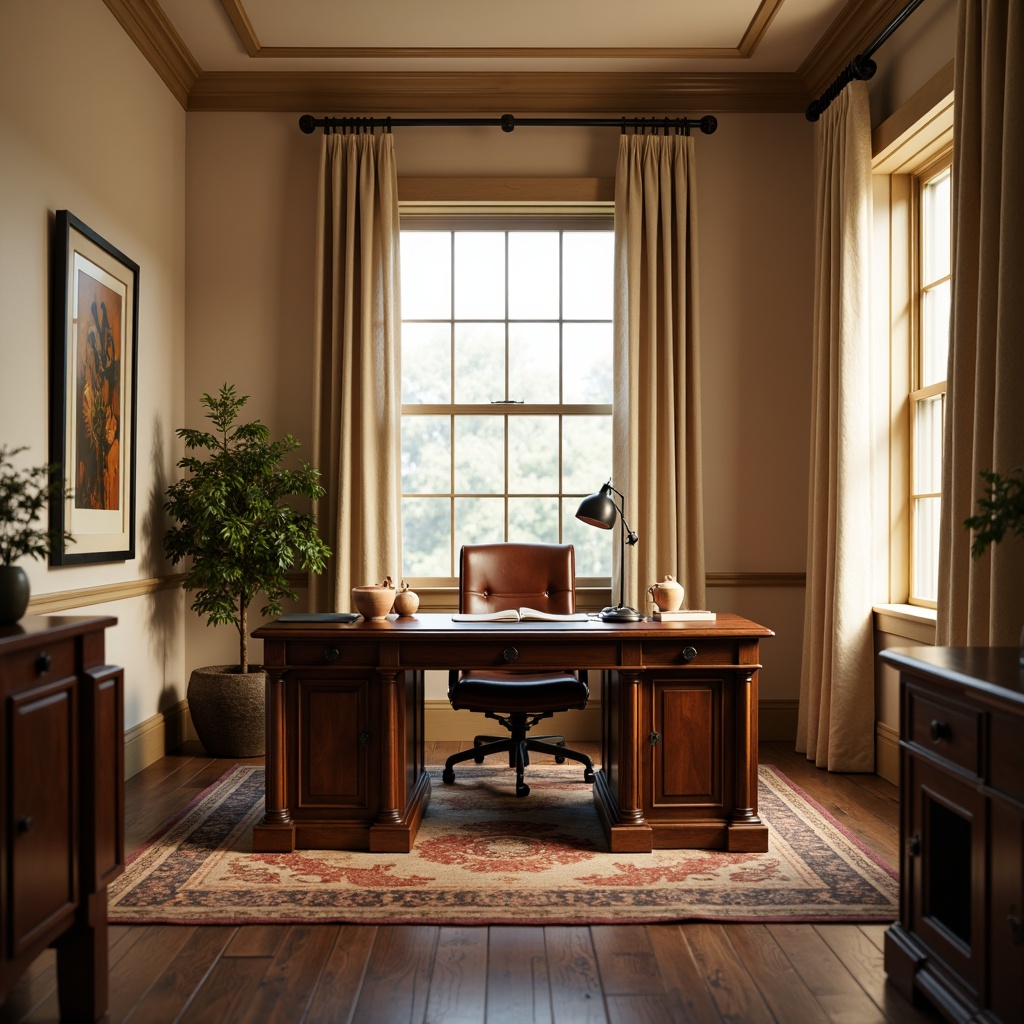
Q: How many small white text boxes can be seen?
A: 0